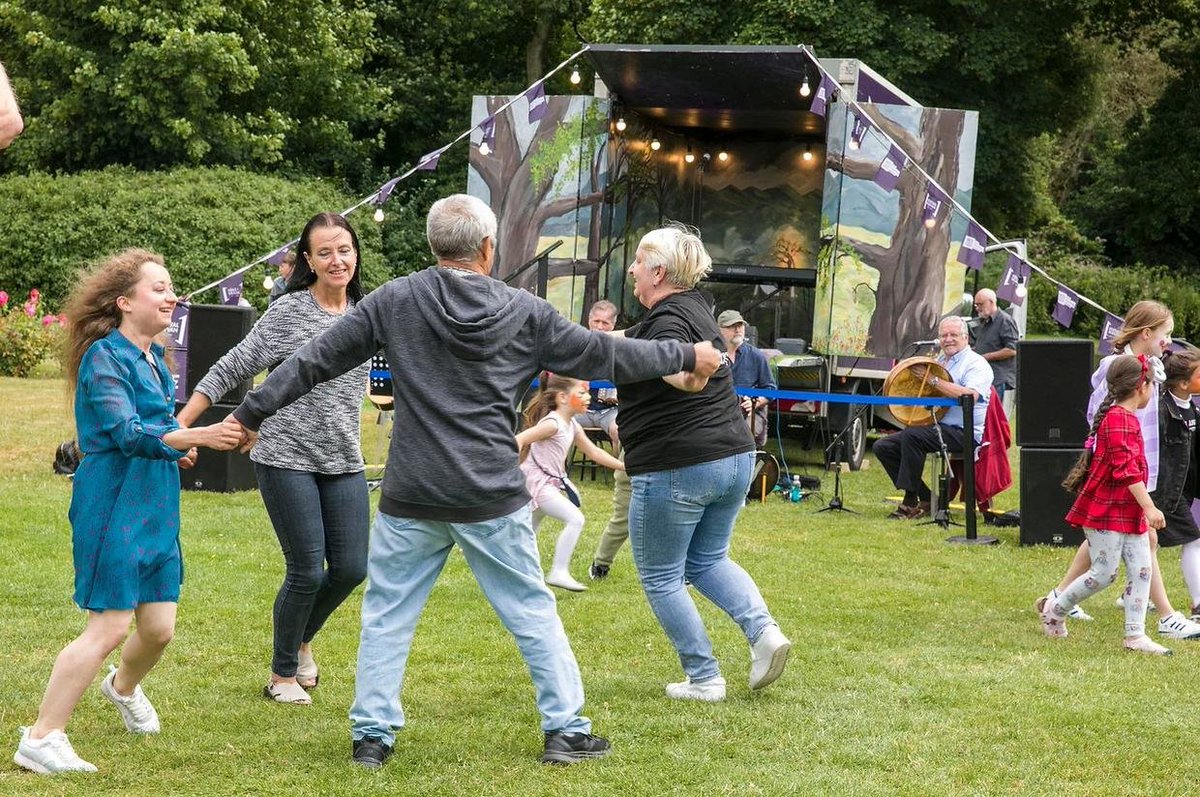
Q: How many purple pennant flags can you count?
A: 14